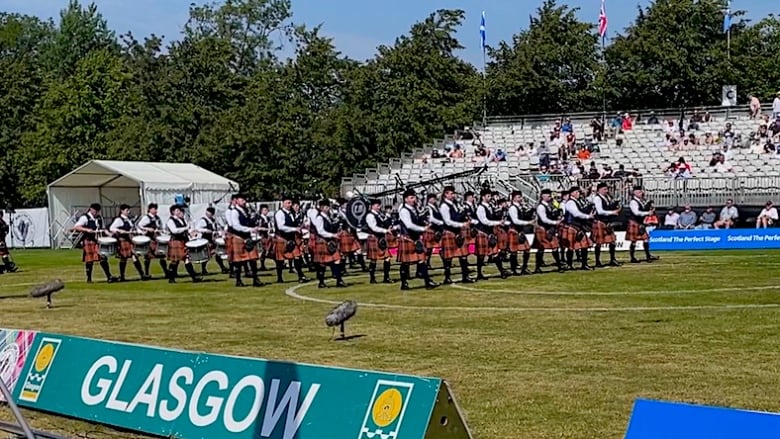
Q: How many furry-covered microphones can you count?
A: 2